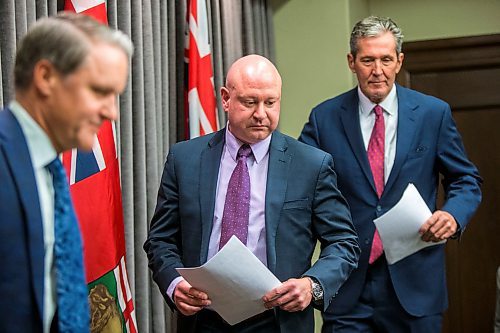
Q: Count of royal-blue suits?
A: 2